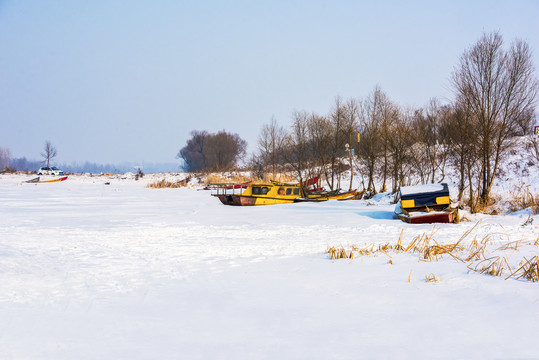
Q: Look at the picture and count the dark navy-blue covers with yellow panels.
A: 1